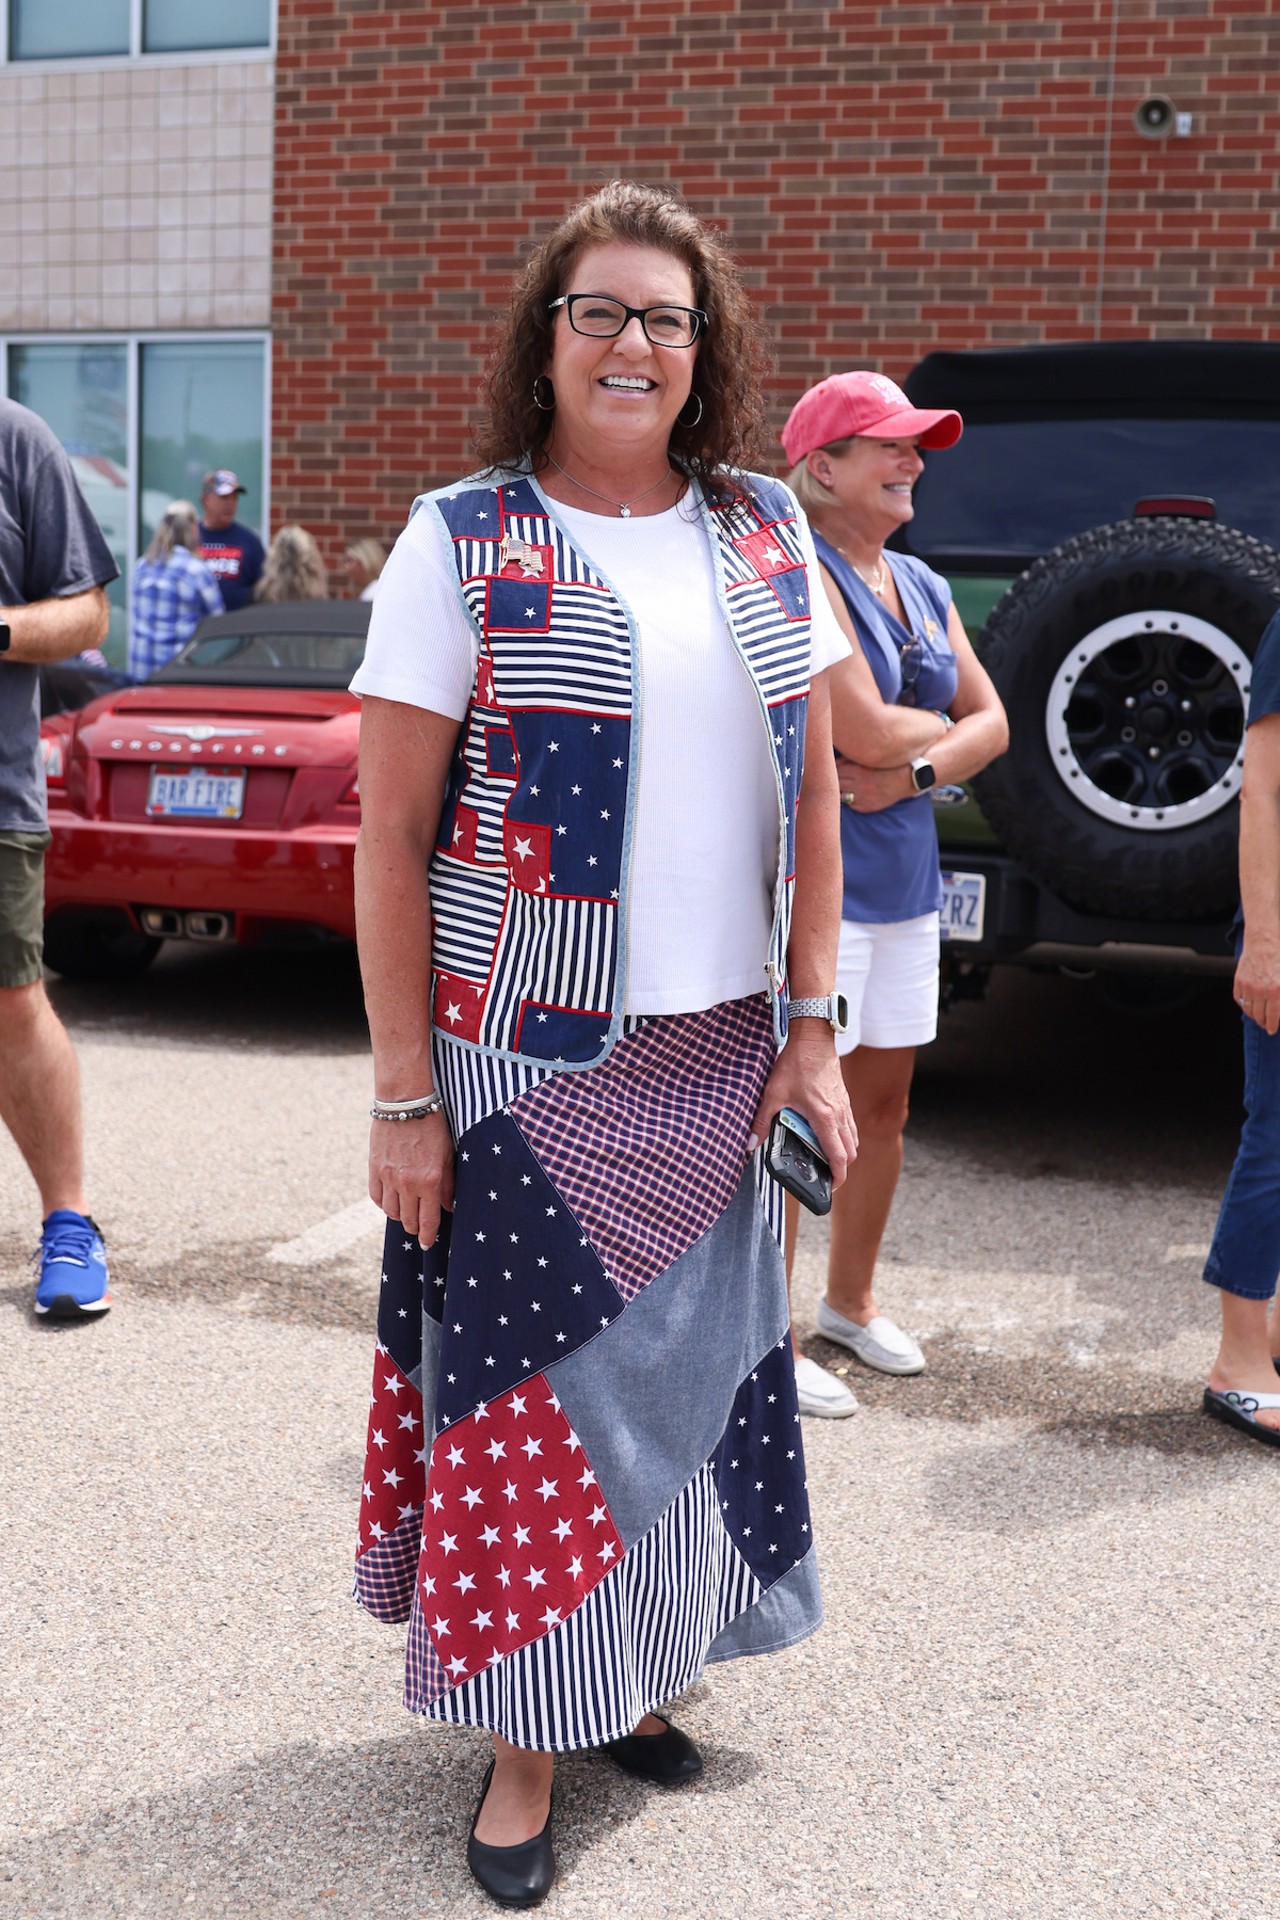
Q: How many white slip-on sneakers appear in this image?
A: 2